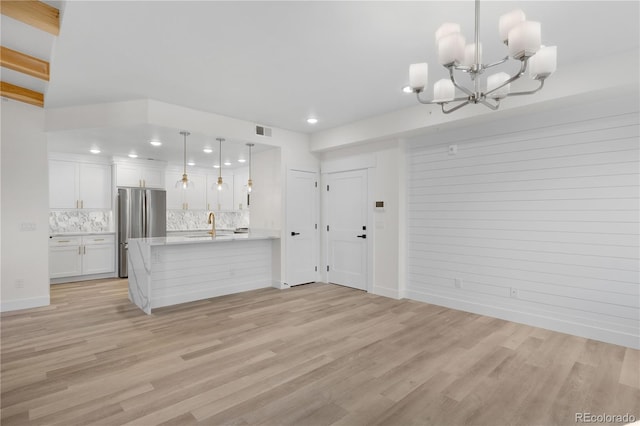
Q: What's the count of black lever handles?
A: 2